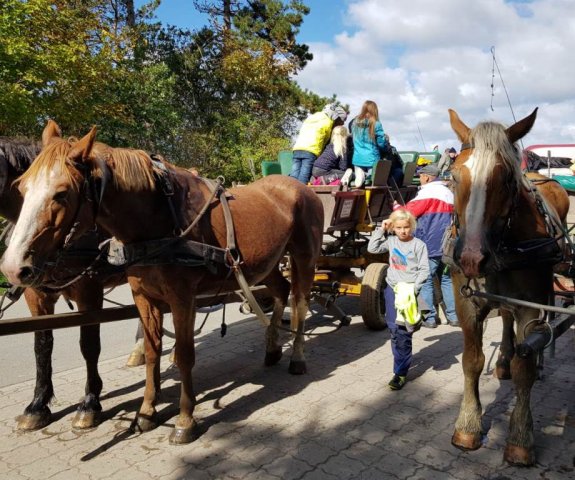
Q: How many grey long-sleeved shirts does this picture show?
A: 1